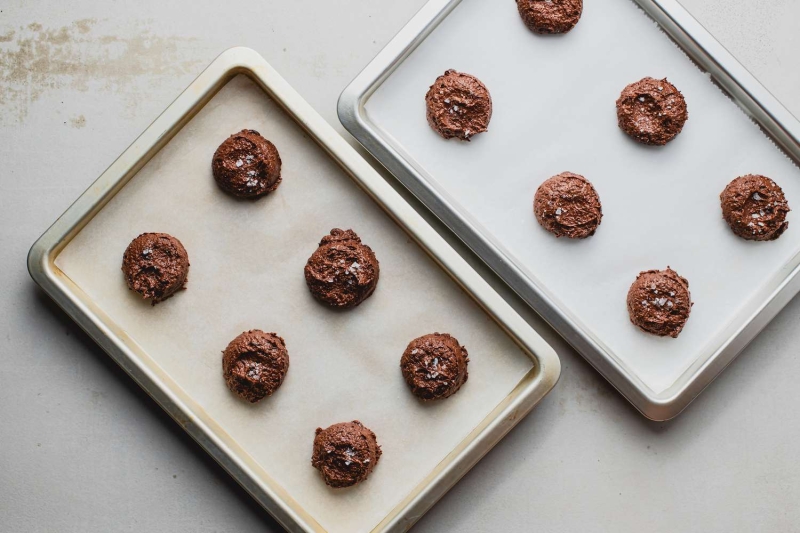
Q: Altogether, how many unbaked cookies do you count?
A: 12